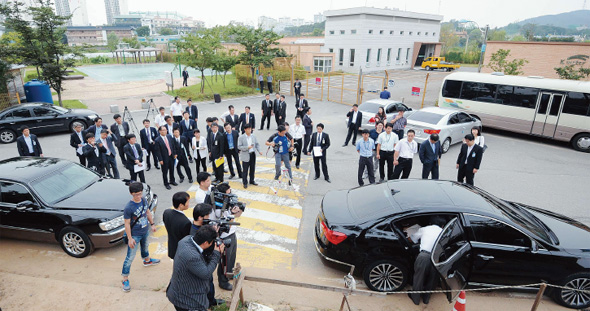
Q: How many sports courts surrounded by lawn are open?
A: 1